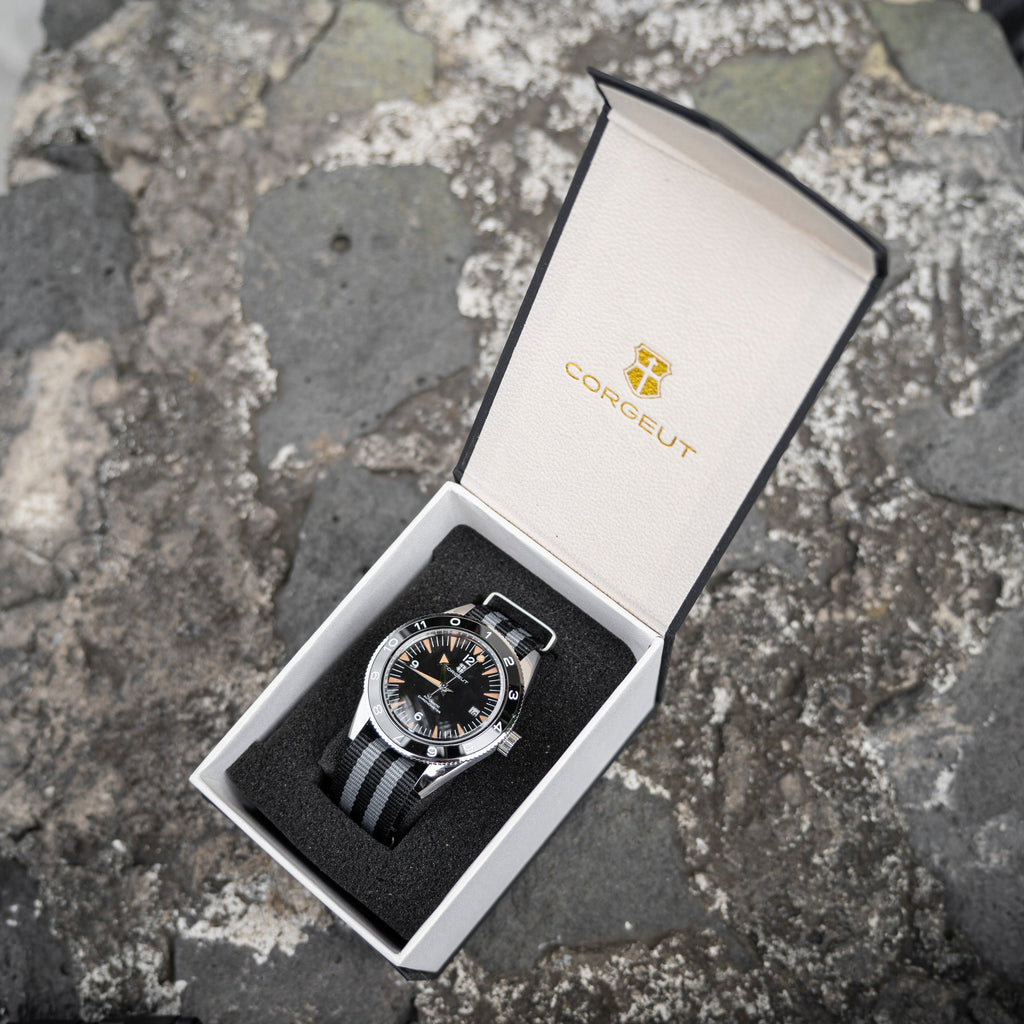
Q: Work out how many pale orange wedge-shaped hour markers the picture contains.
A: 12